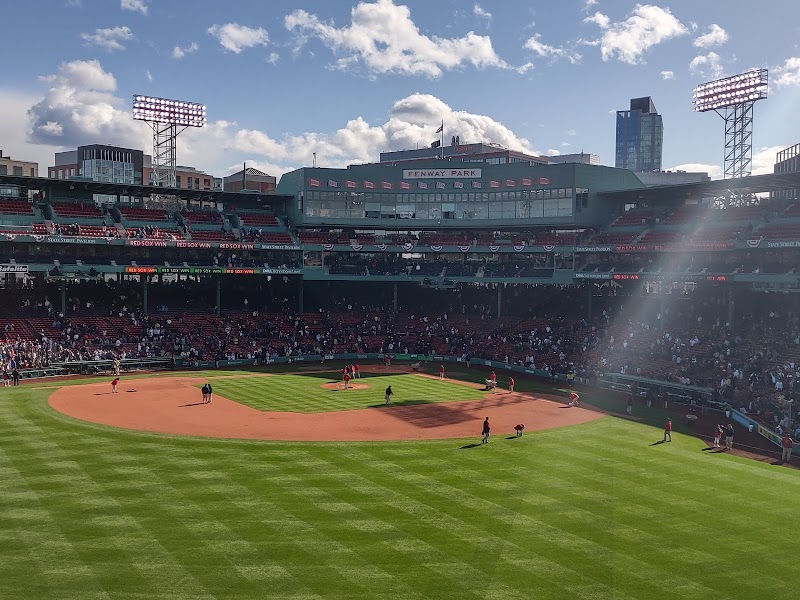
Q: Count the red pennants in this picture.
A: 9